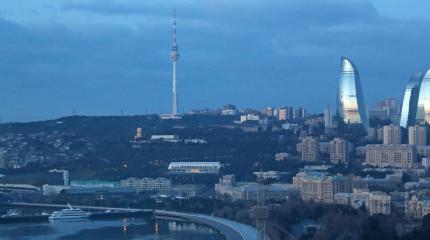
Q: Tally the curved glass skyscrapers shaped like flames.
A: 3